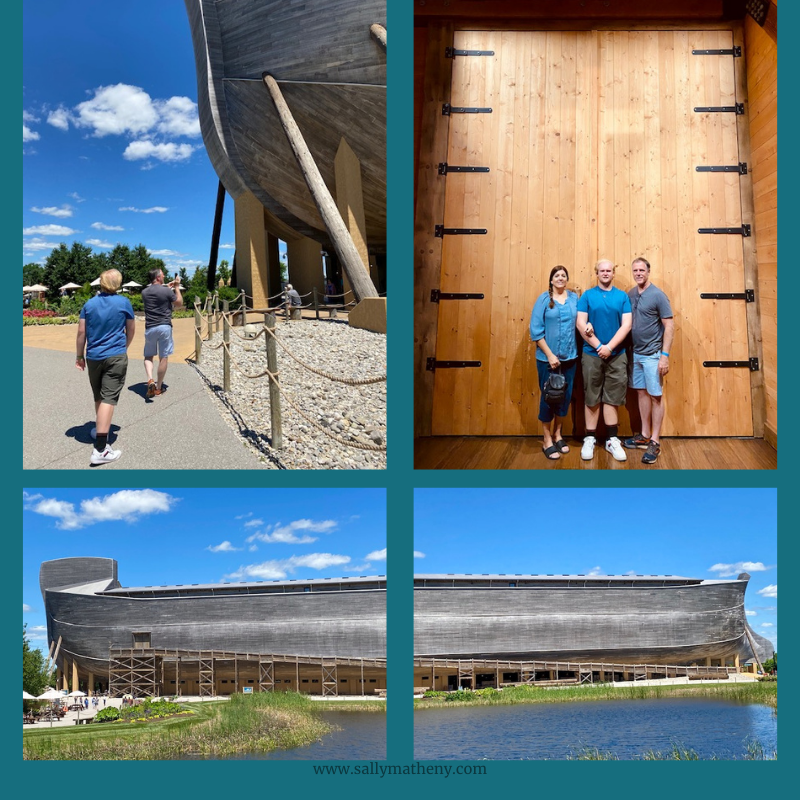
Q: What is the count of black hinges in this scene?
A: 12